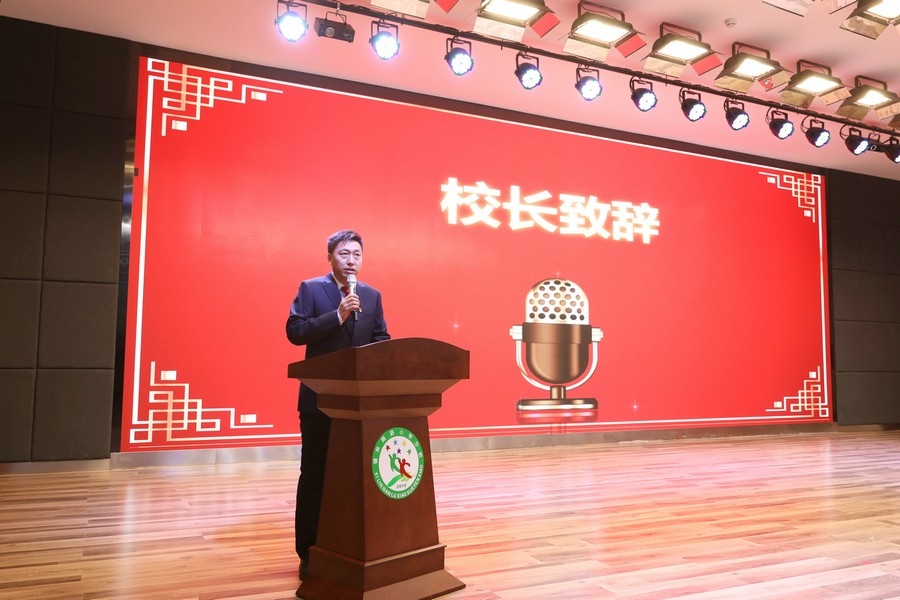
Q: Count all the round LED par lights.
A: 12